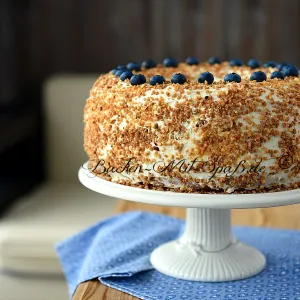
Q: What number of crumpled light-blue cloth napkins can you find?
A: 1